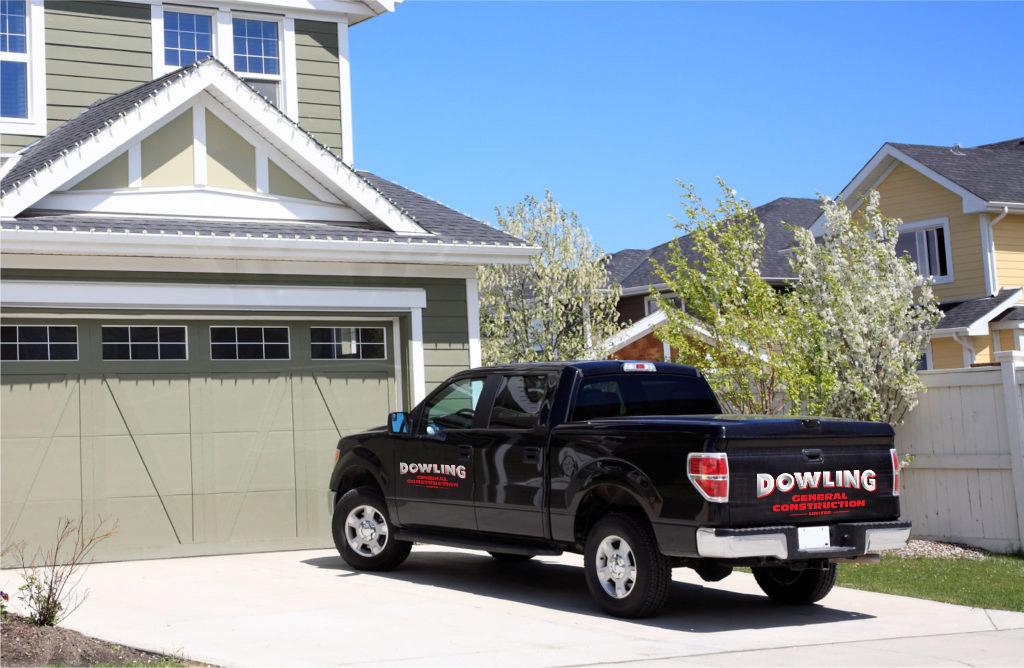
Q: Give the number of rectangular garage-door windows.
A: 4